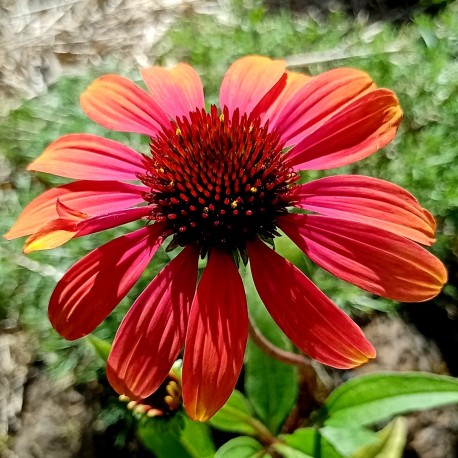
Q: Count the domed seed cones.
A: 1